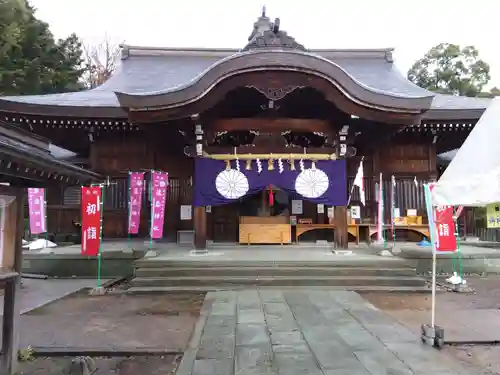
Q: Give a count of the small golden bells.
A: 5